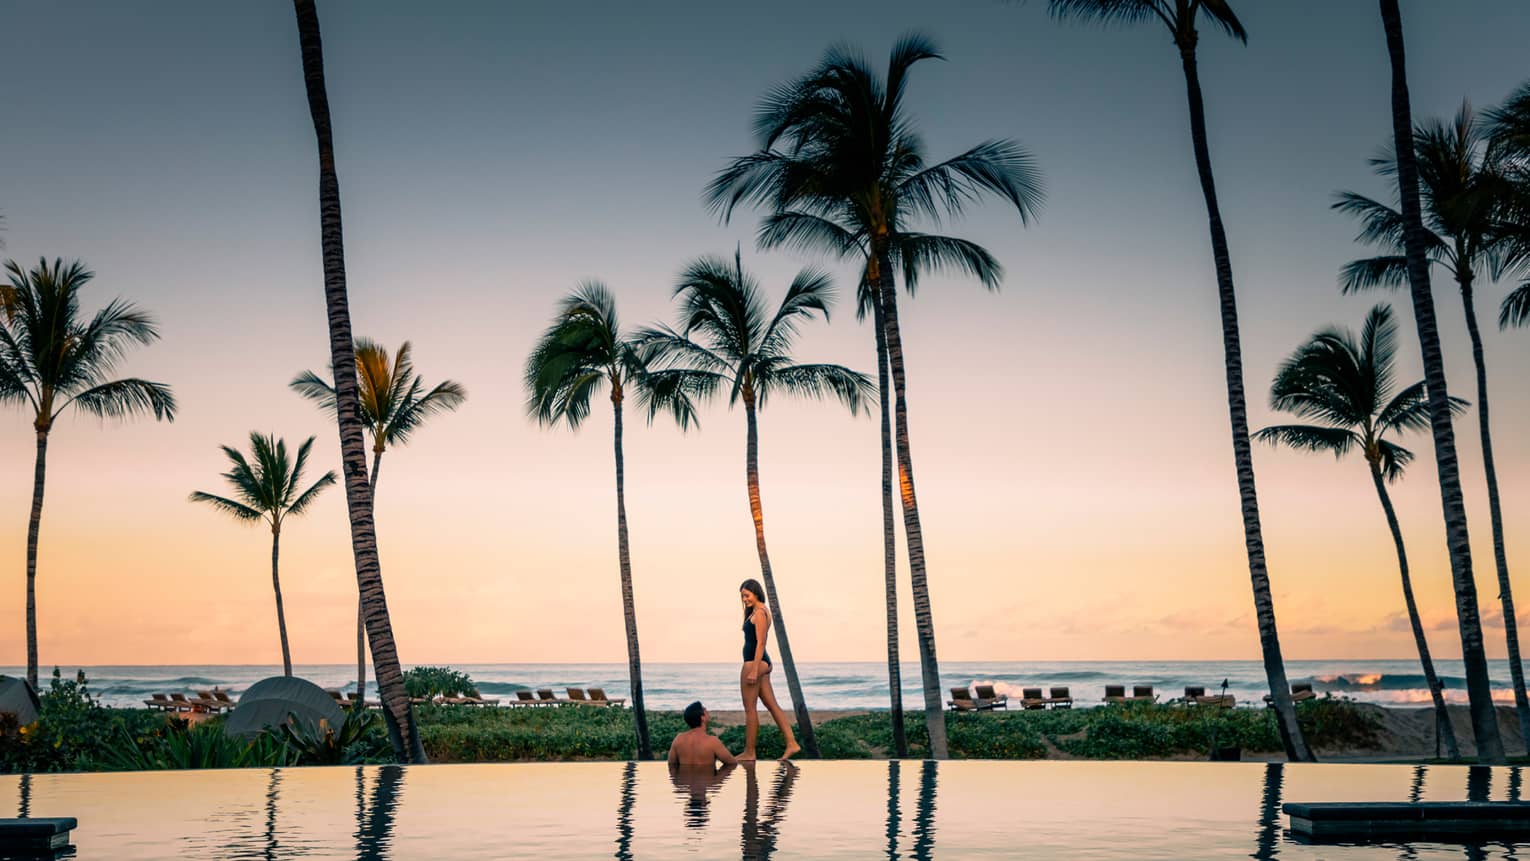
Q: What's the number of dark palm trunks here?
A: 12